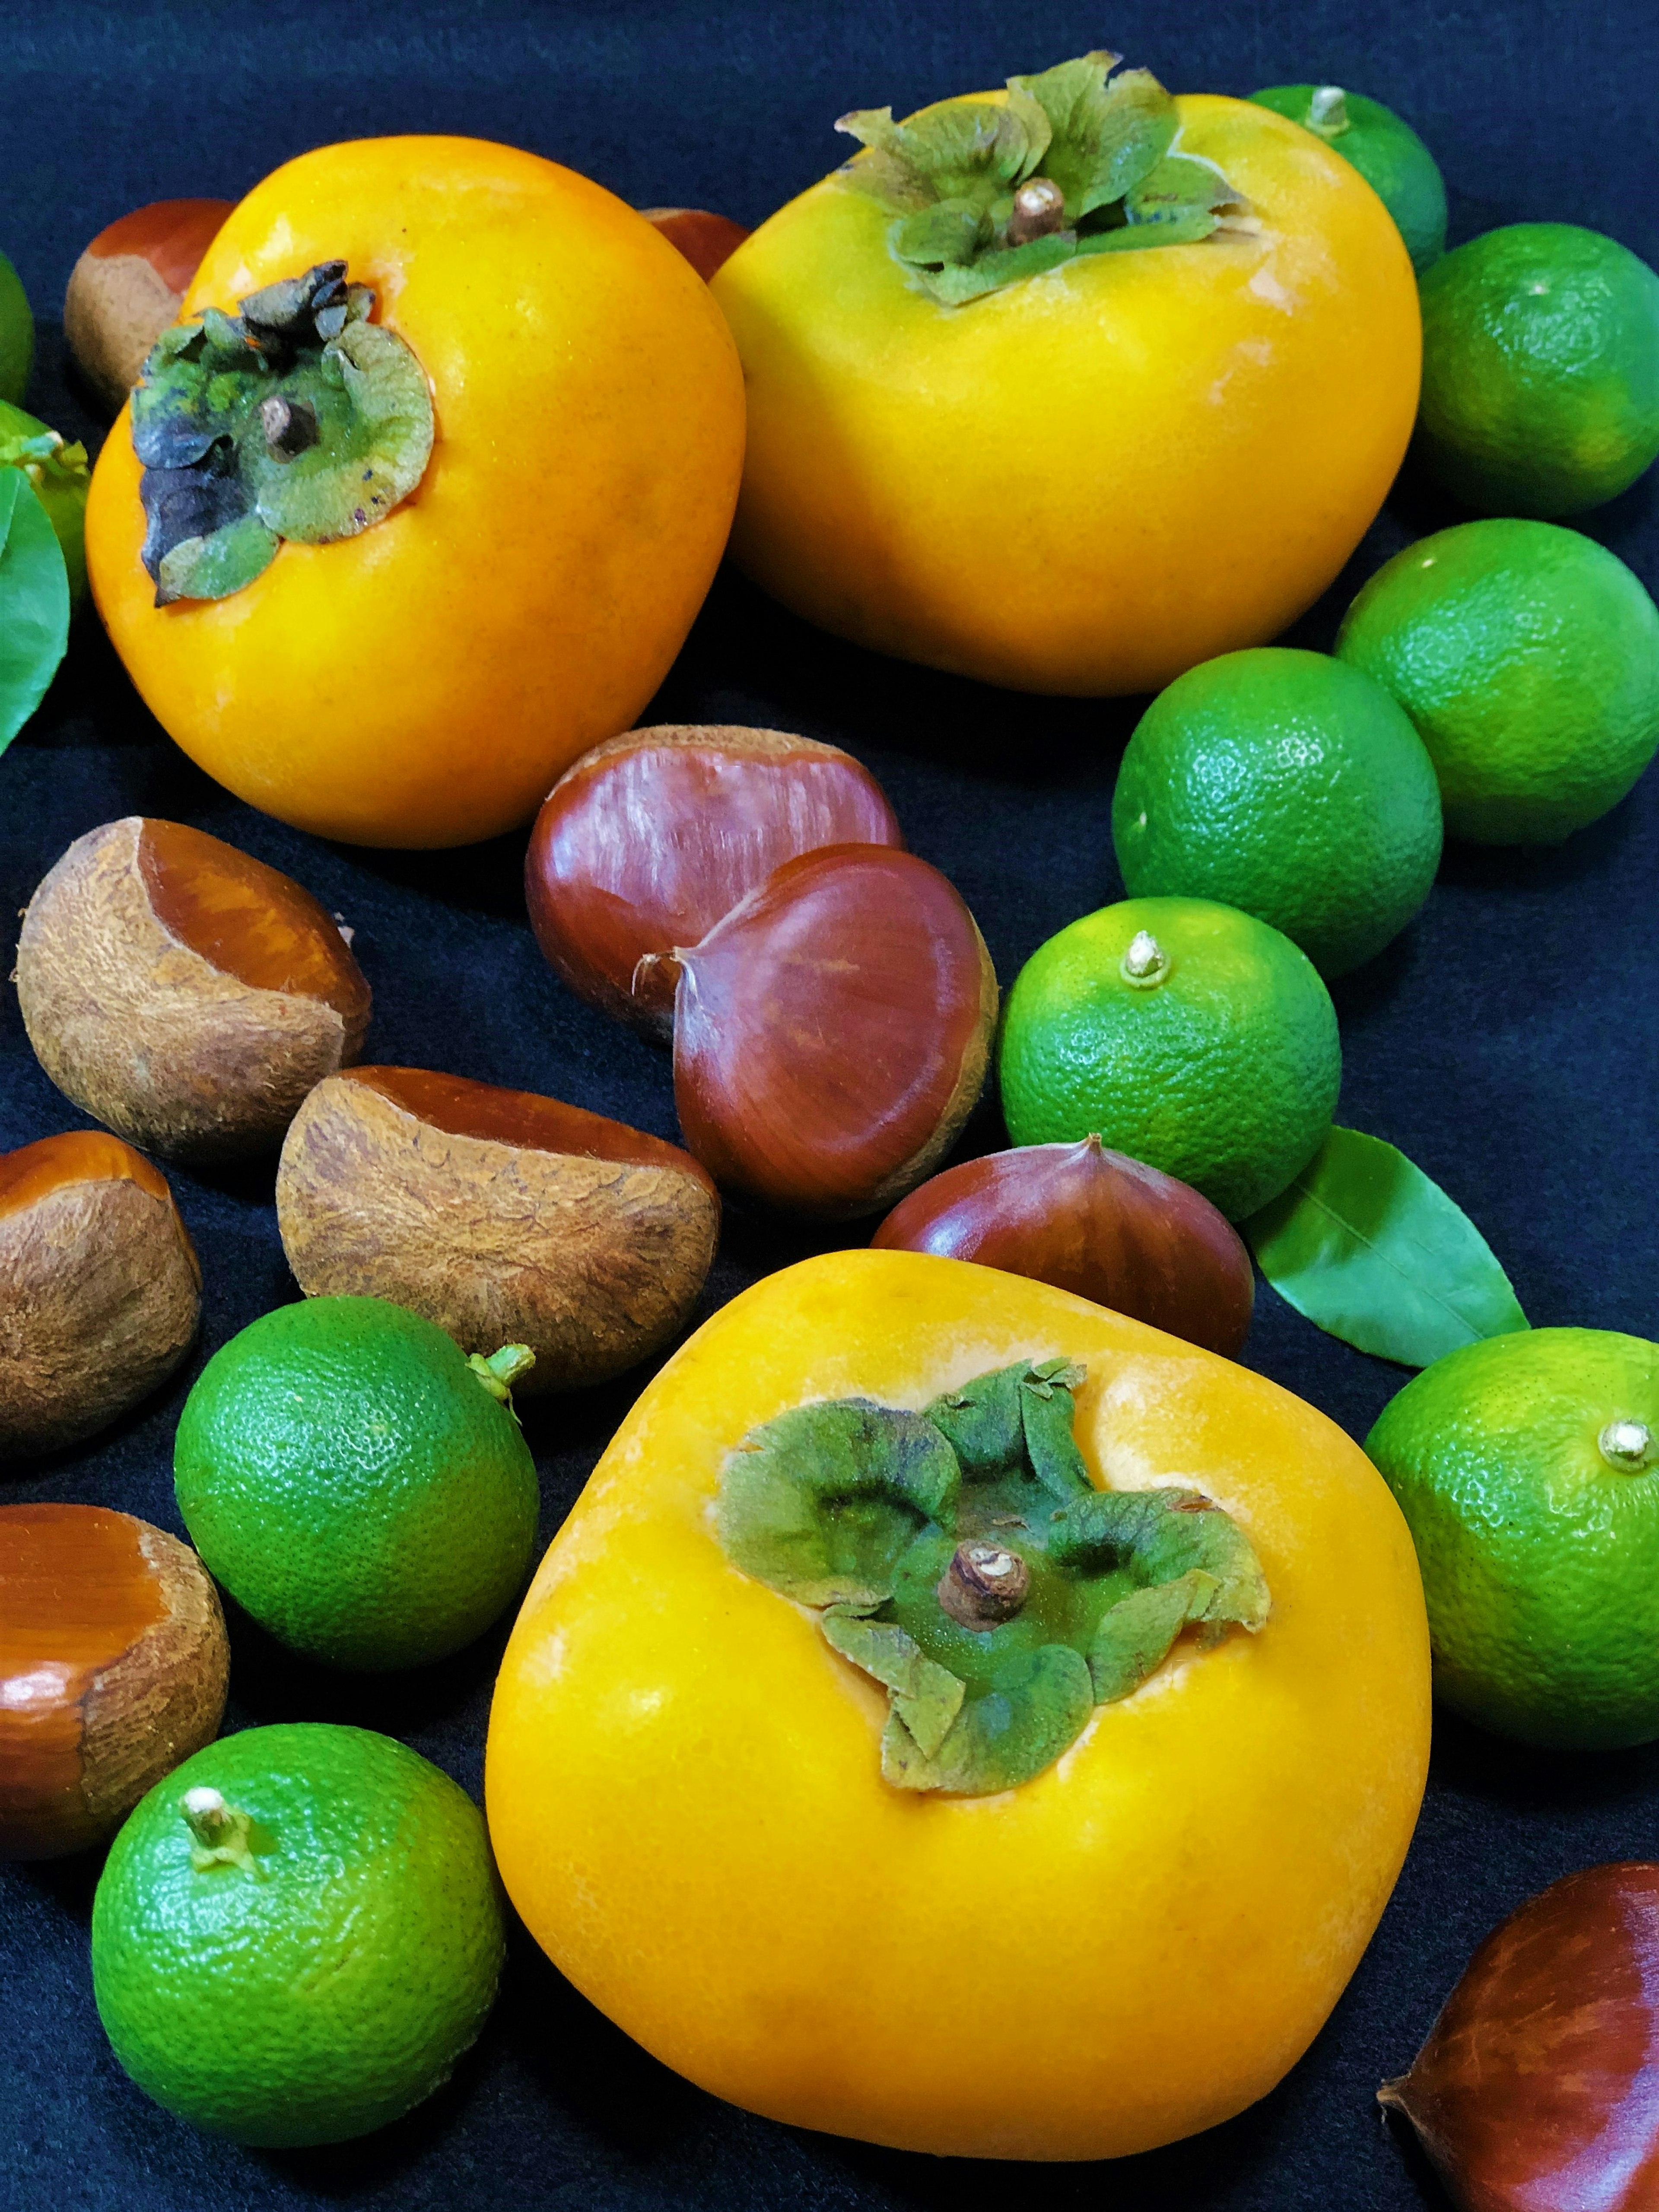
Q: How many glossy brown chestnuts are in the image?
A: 10